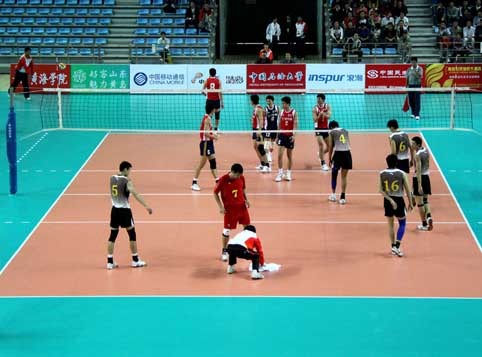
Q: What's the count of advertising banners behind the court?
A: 8